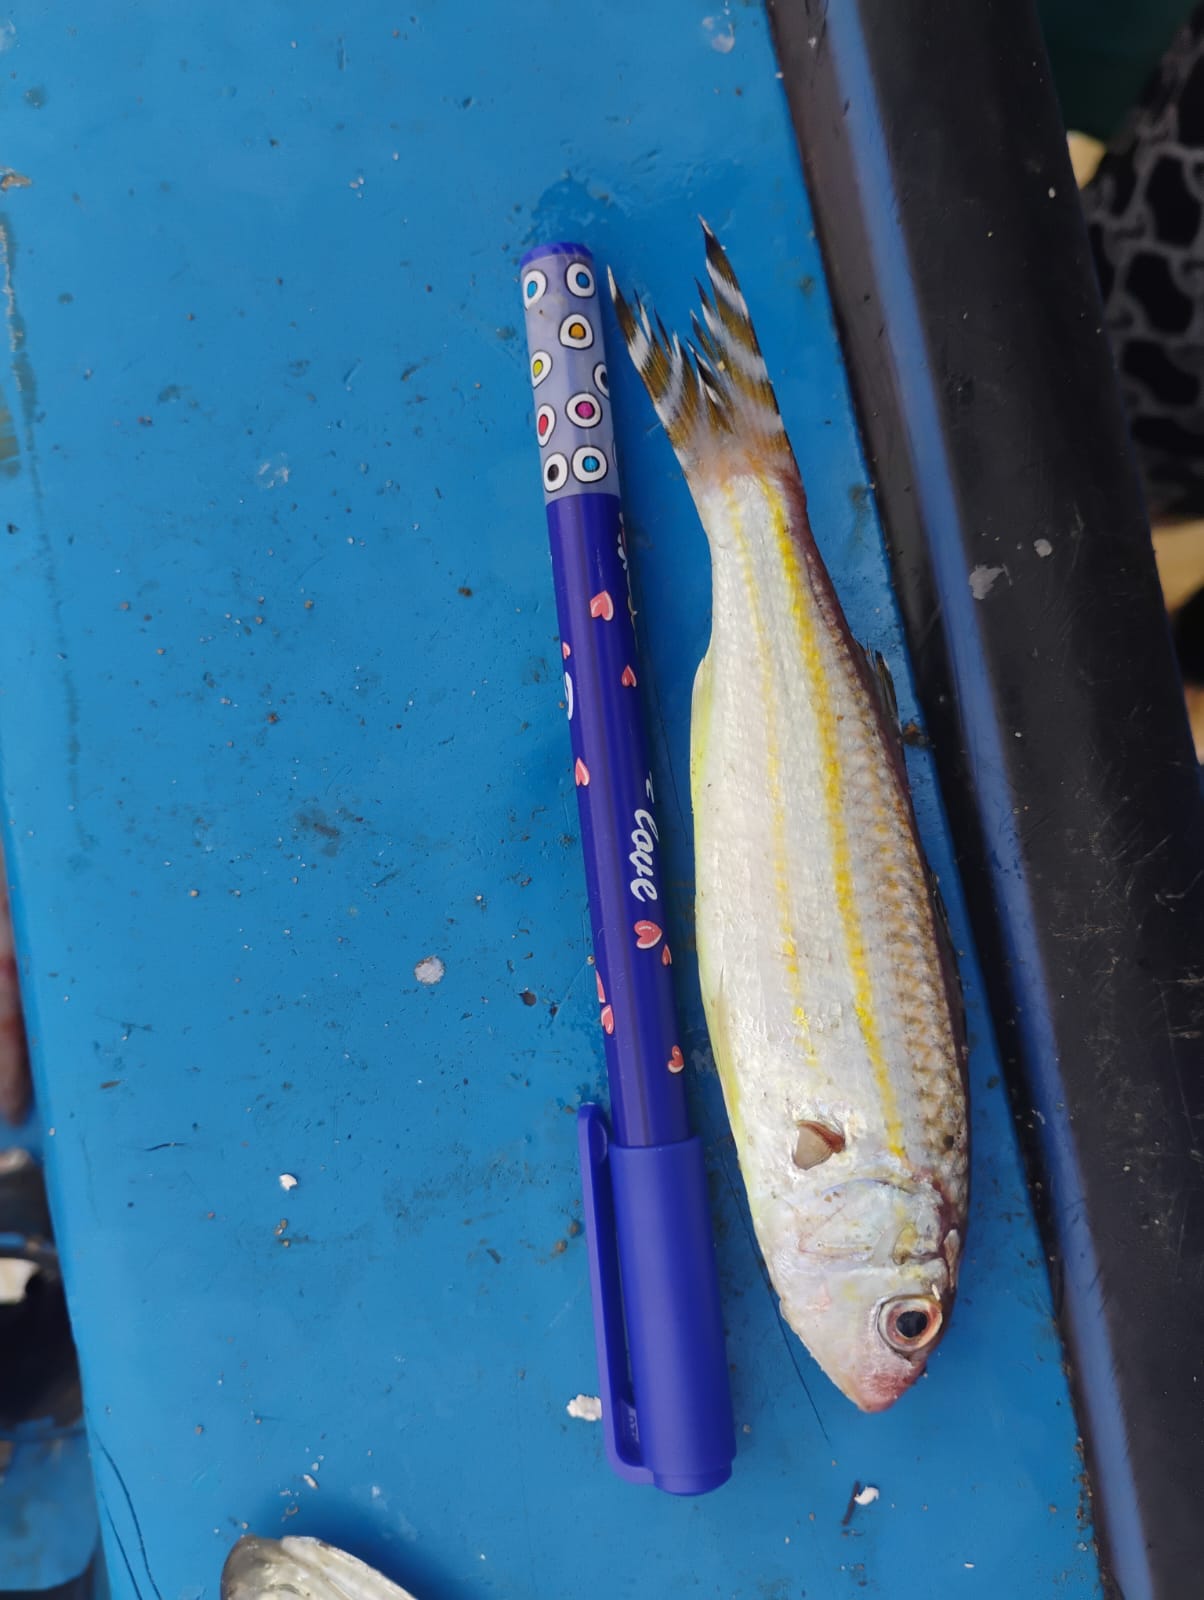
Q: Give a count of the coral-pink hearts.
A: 9